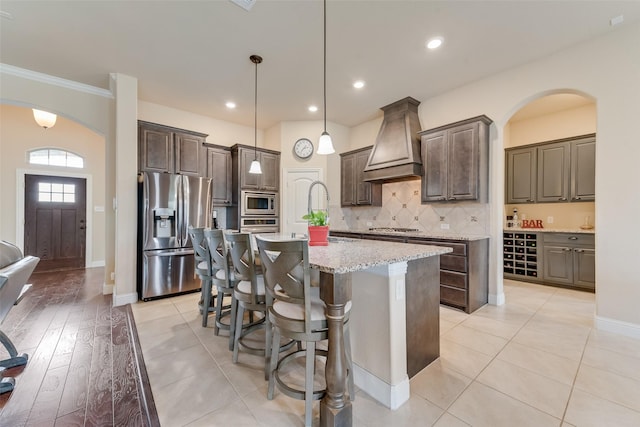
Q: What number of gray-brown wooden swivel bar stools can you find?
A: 4